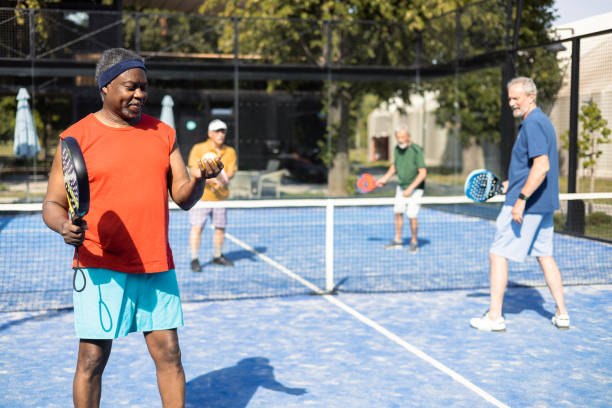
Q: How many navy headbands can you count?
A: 1